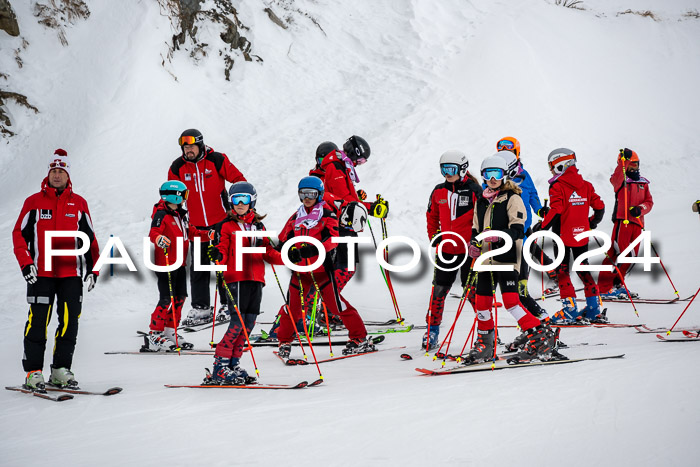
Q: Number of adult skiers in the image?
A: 2